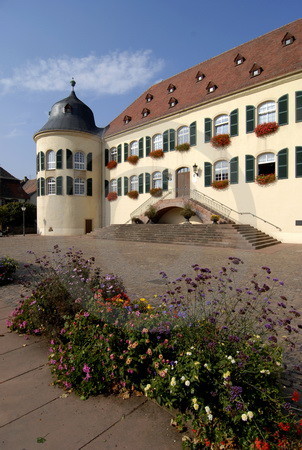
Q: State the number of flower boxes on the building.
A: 11